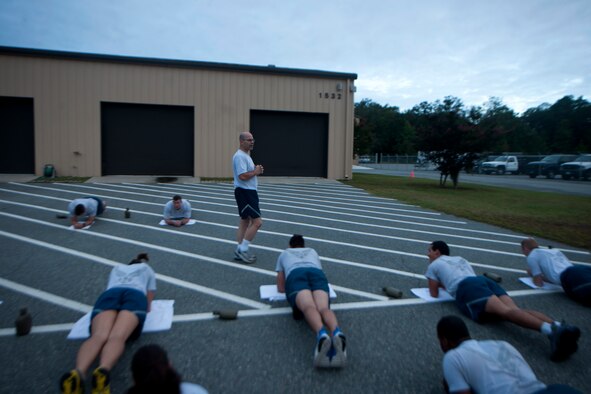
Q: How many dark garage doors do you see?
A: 3